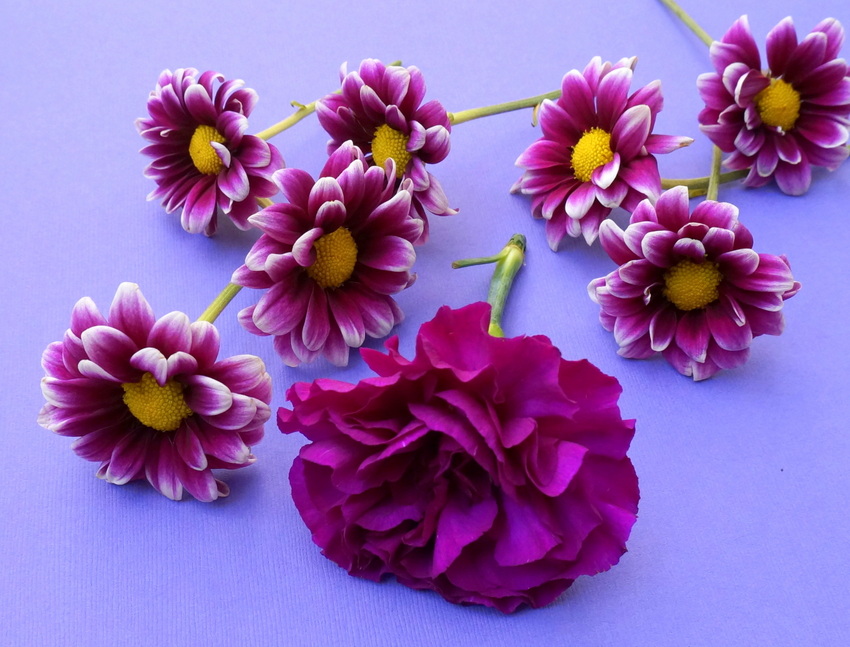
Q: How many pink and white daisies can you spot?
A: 7